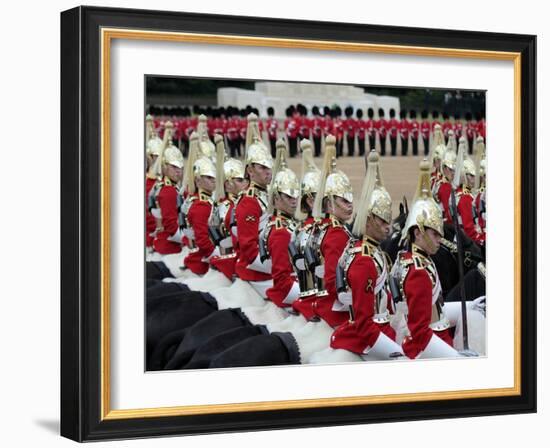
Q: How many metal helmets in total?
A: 15